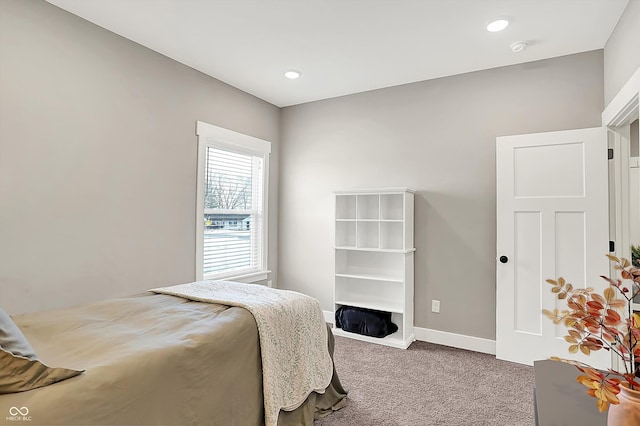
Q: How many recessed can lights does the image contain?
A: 2